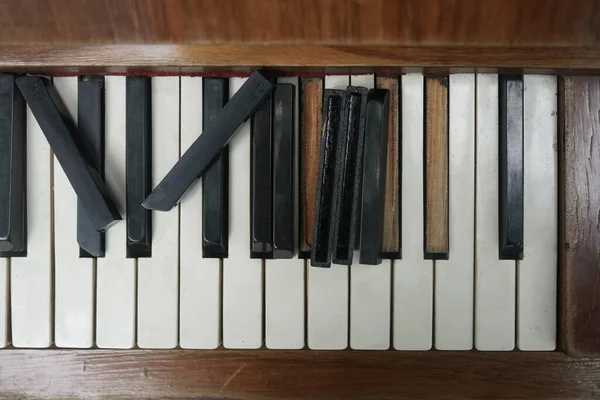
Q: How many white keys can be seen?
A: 14